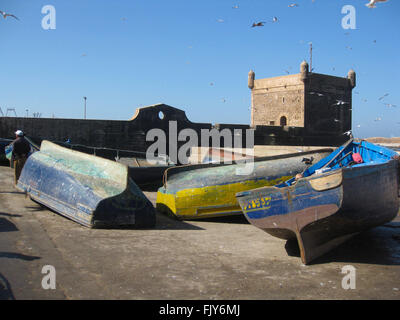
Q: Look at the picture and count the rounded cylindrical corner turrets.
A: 3